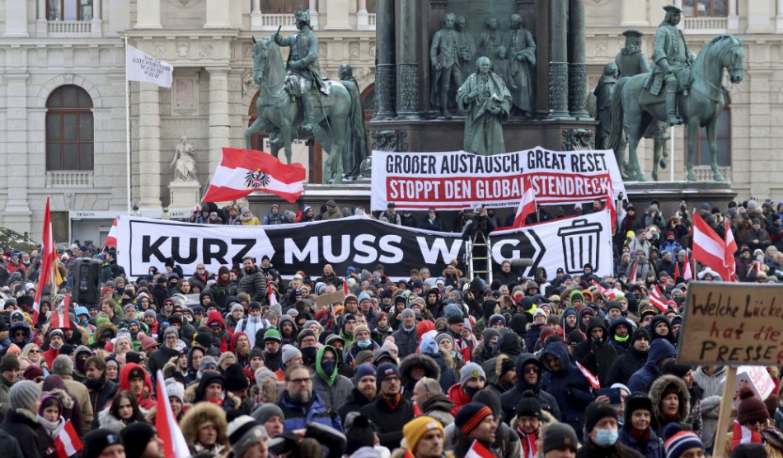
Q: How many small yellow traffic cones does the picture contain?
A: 0